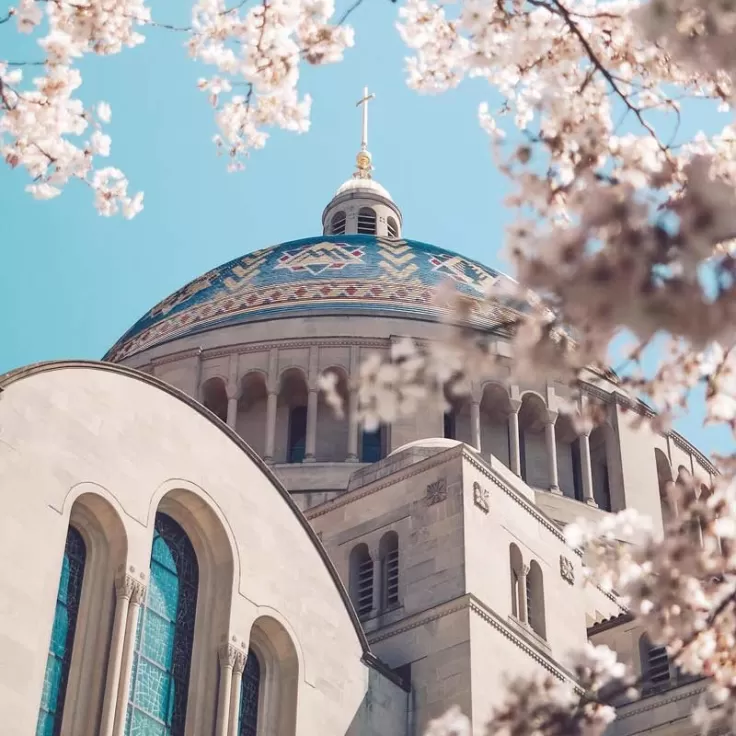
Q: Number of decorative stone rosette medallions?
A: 3